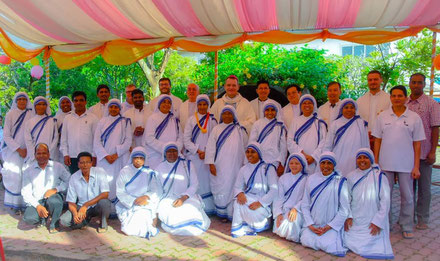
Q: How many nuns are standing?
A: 10